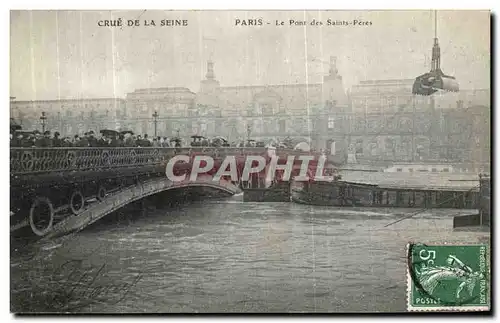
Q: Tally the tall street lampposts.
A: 2